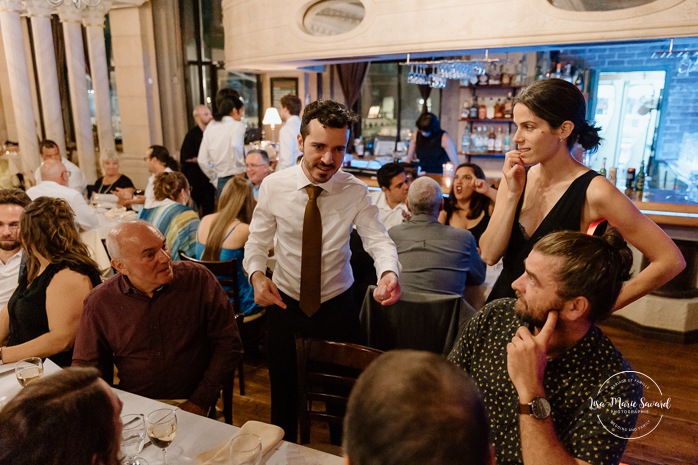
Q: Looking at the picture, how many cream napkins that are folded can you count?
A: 1